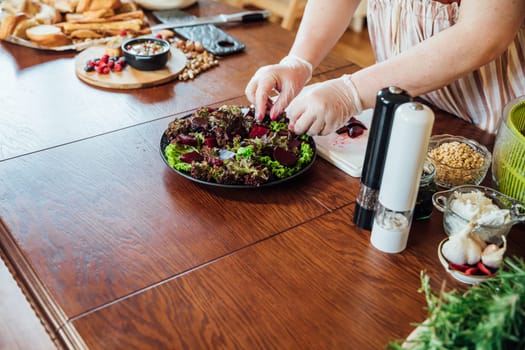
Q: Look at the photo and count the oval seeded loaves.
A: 0